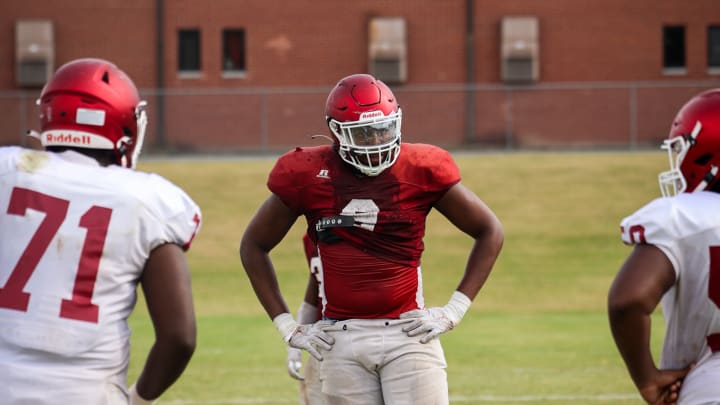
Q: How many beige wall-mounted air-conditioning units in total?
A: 3